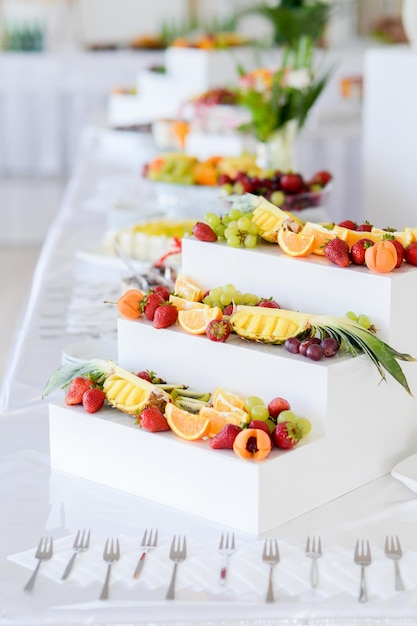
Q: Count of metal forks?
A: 10